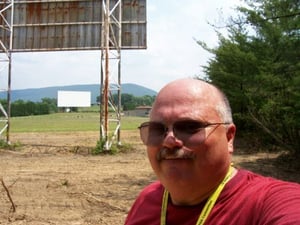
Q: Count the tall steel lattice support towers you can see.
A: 2